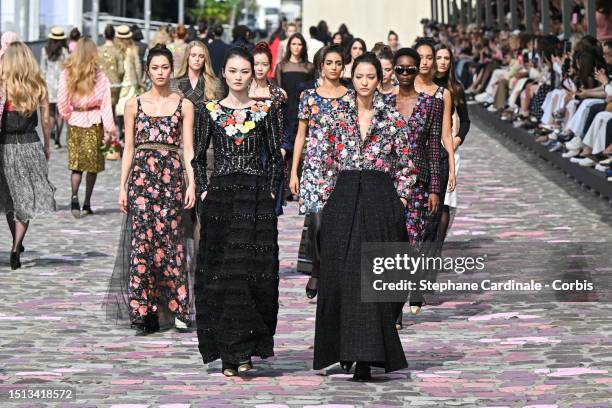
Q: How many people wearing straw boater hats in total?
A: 2